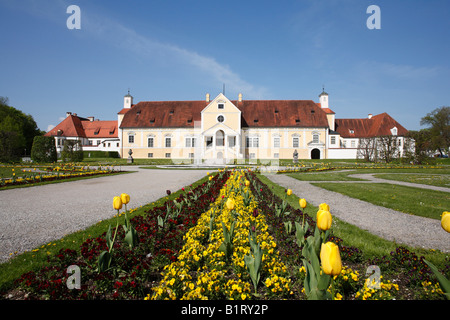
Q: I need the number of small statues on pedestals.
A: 2